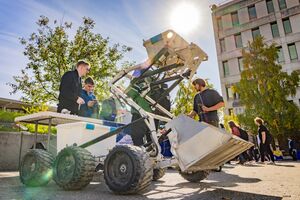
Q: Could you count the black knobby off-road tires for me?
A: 5